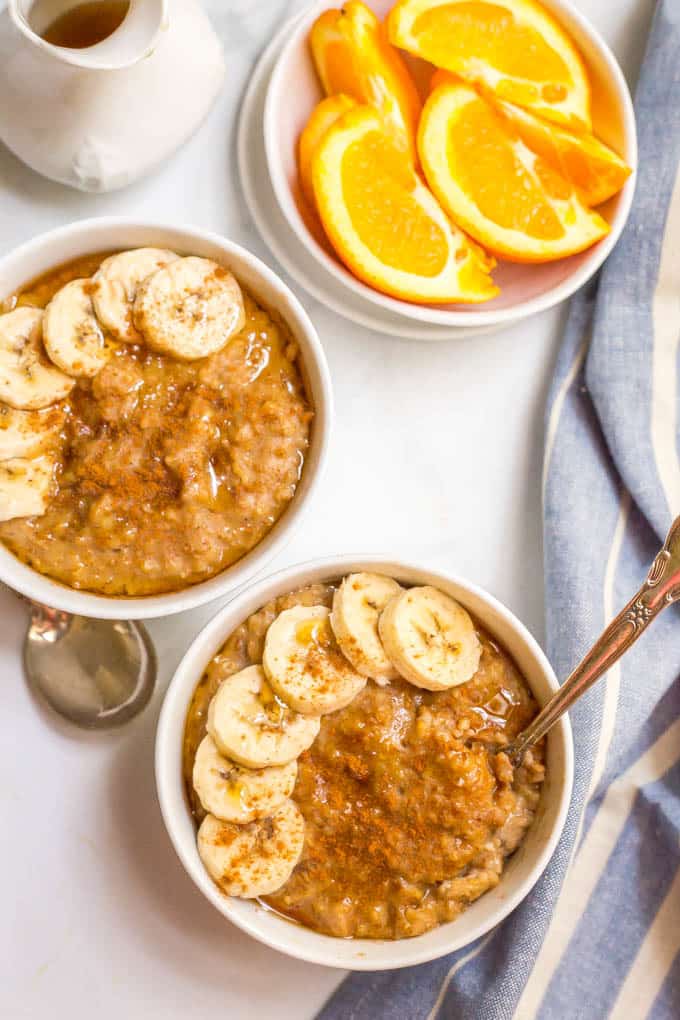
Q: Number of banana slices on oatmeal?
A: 12